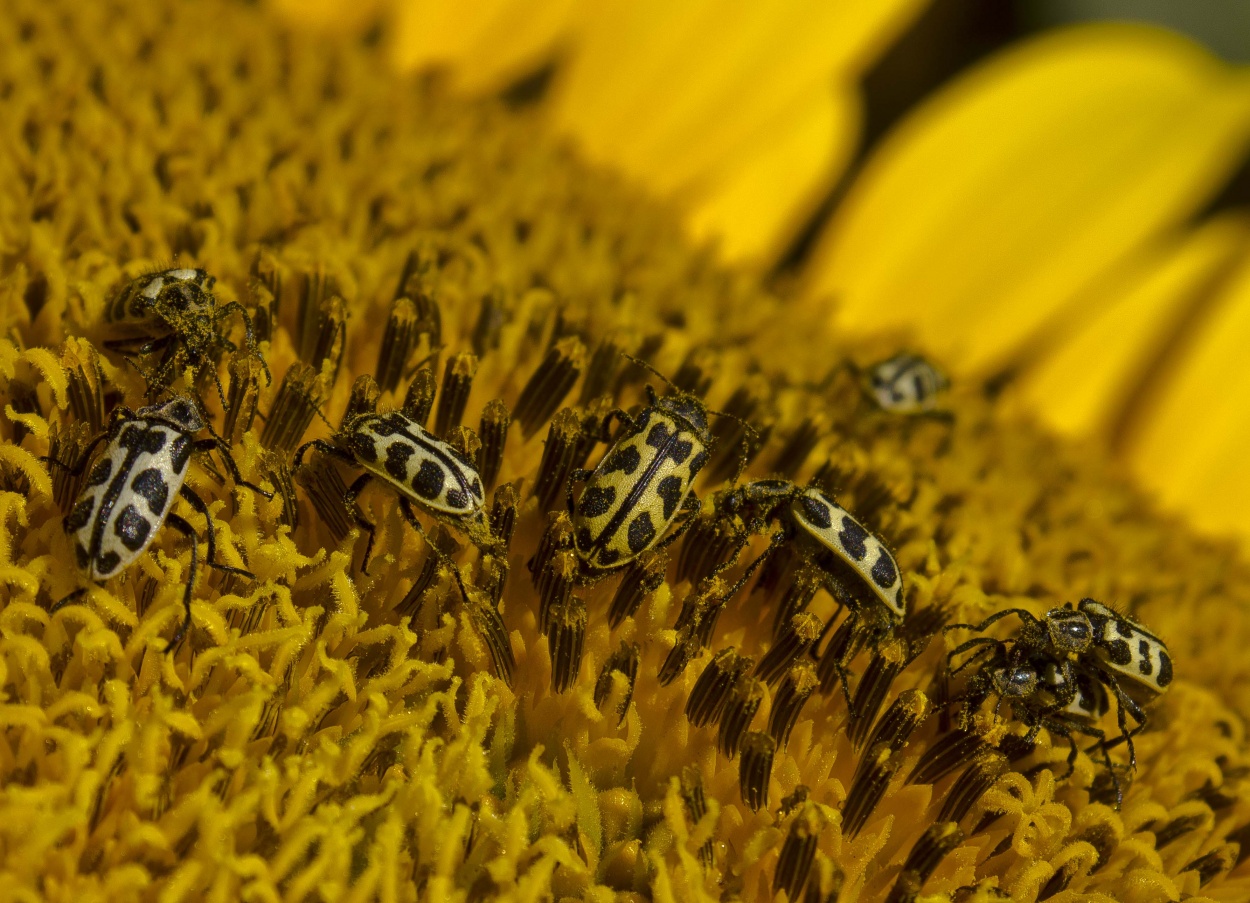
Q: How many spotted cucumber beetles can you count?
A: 8